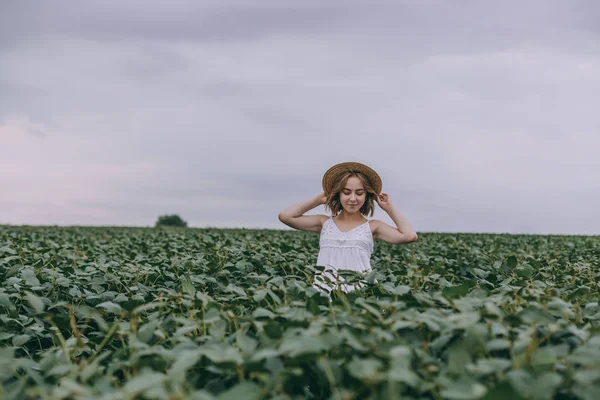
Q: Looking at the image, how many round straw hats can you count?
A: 1